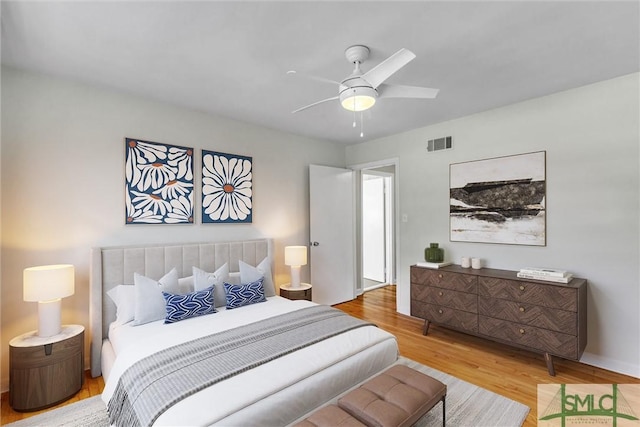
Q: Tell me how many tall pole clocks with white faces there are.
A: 0